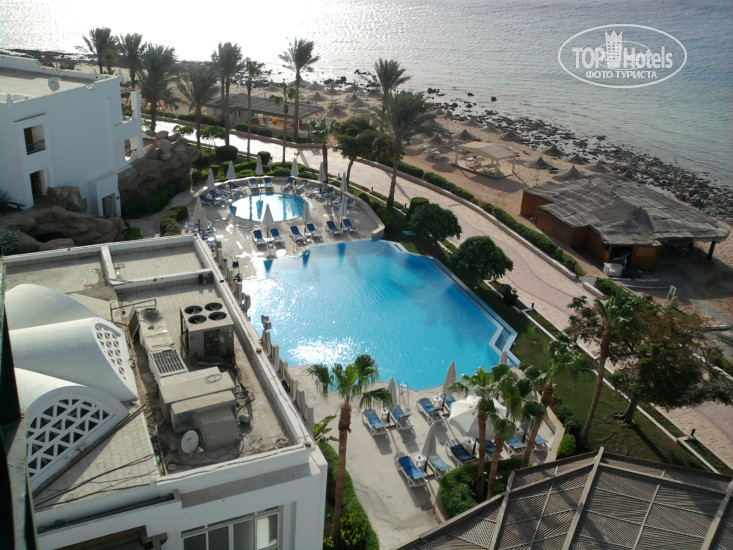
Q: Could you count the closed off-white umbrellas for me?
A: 15